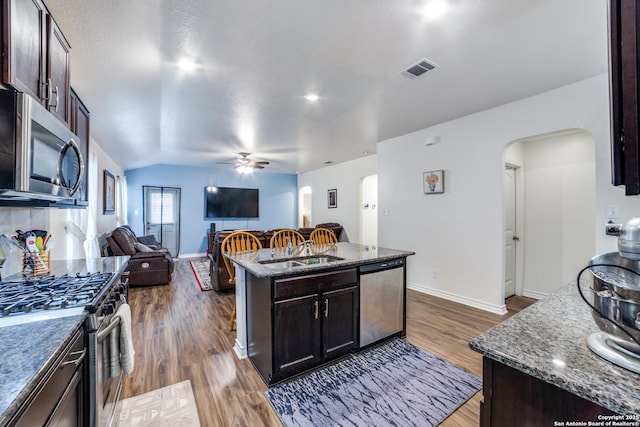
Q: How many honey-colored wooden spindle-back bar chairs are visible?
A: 3